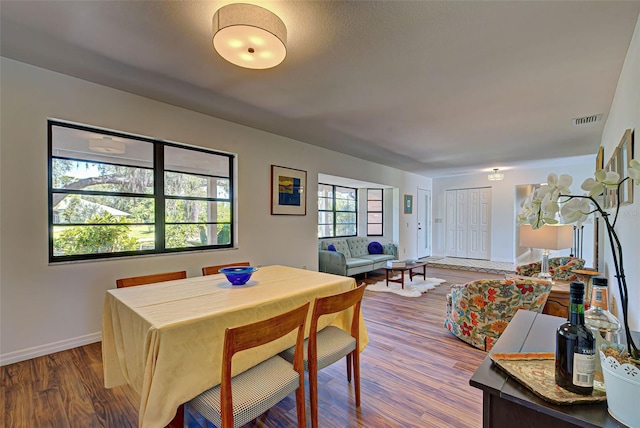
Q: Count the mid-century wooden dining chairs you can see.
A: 4